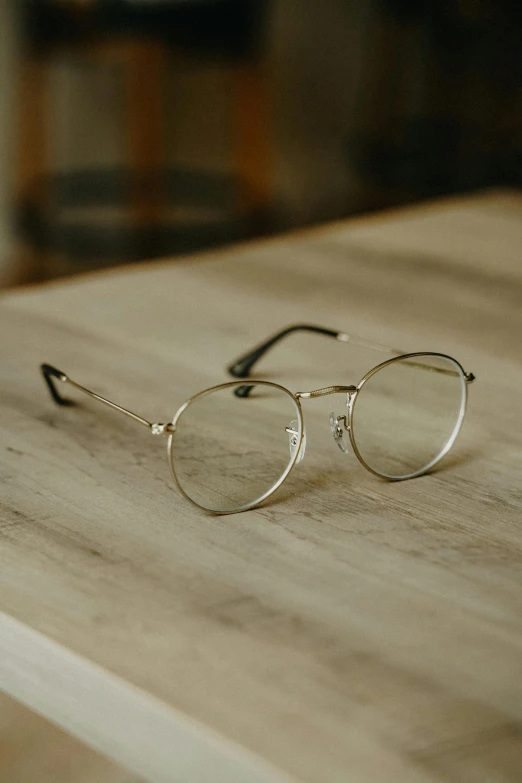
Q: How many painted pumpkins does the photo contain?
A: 0